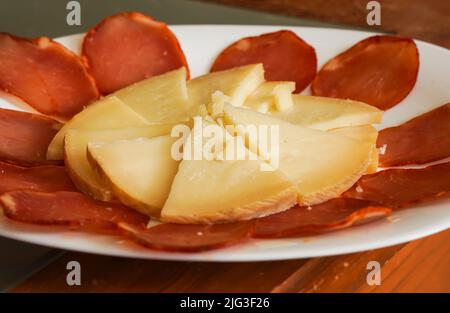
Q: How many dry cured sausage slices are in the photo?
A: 11